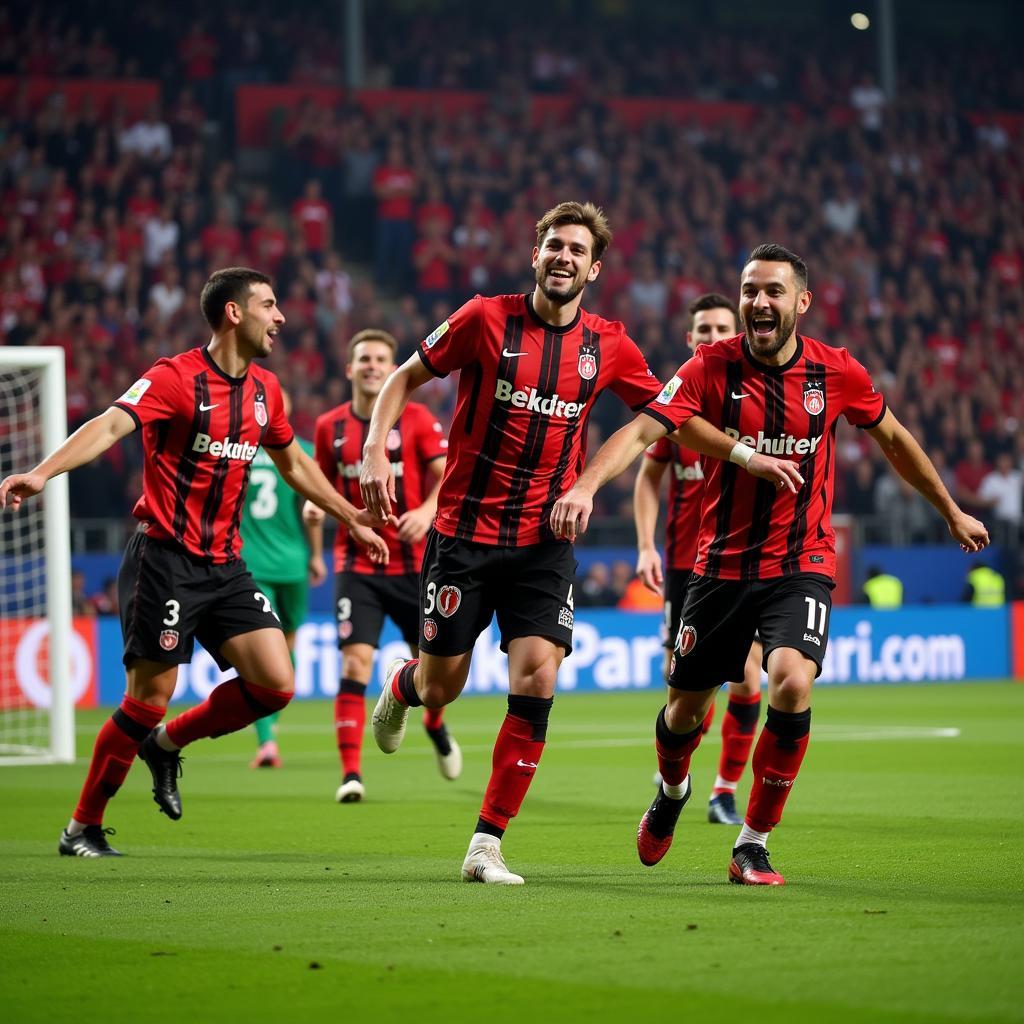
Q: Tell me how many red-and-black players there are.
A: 5